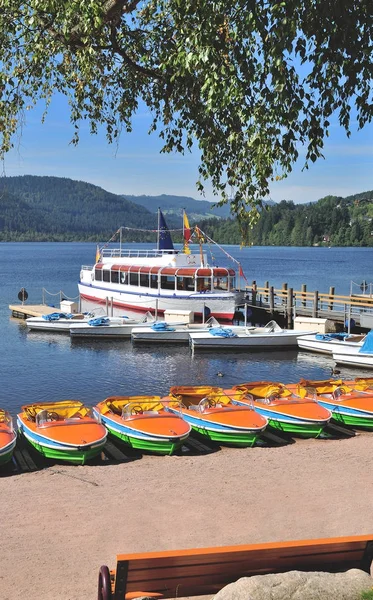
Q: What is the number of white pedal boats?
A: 6